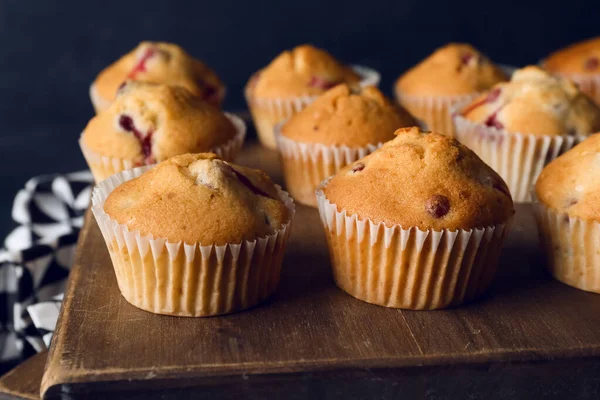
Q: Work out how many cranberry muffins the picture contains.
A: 10